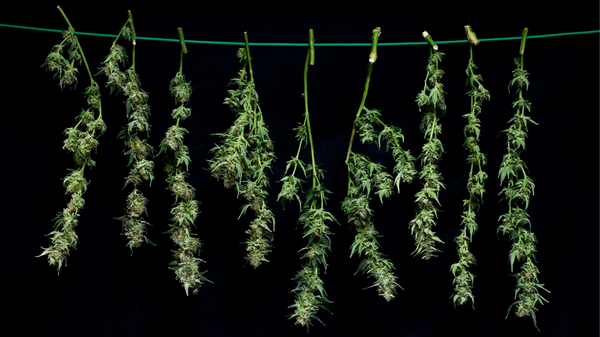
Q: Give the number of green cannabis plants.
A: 9